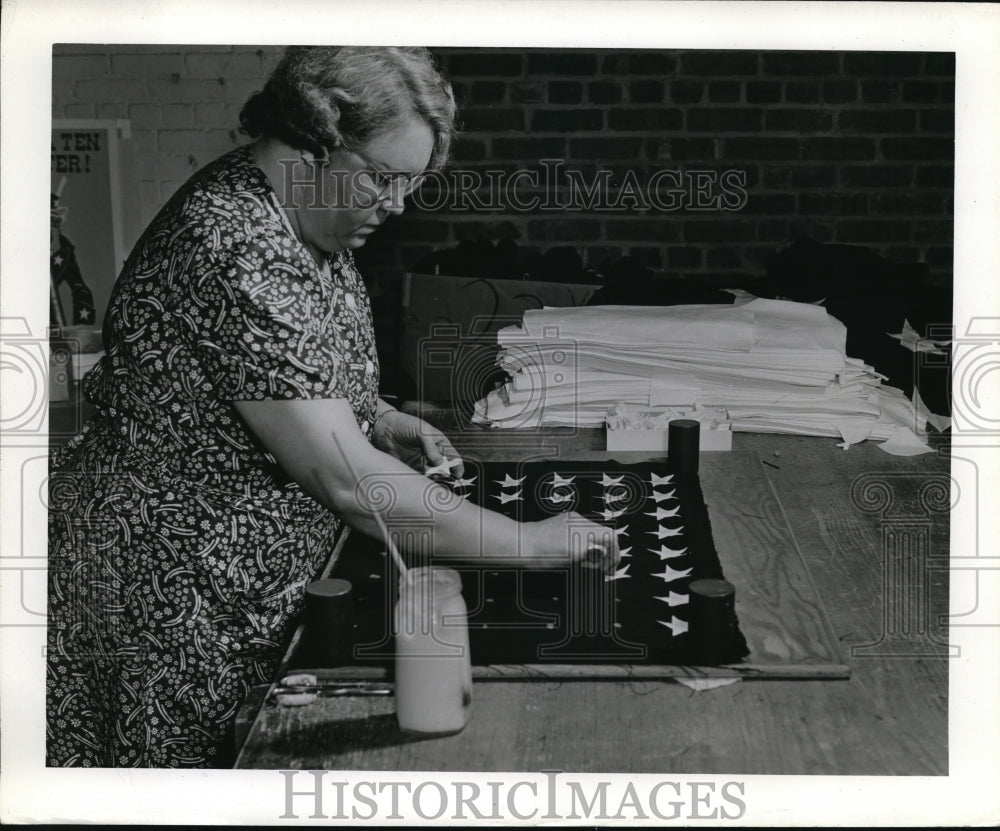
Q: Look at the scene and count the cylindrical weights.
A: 3